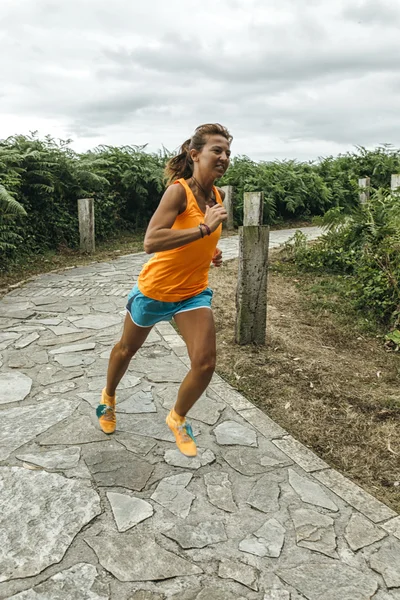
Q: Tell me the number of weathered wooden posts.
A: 6